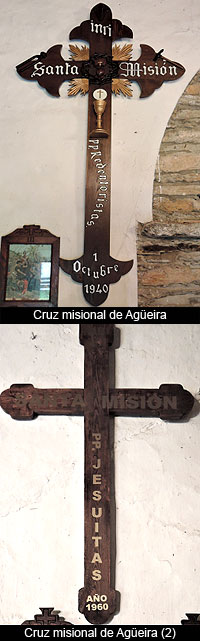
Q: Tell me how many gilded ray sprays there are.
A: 4